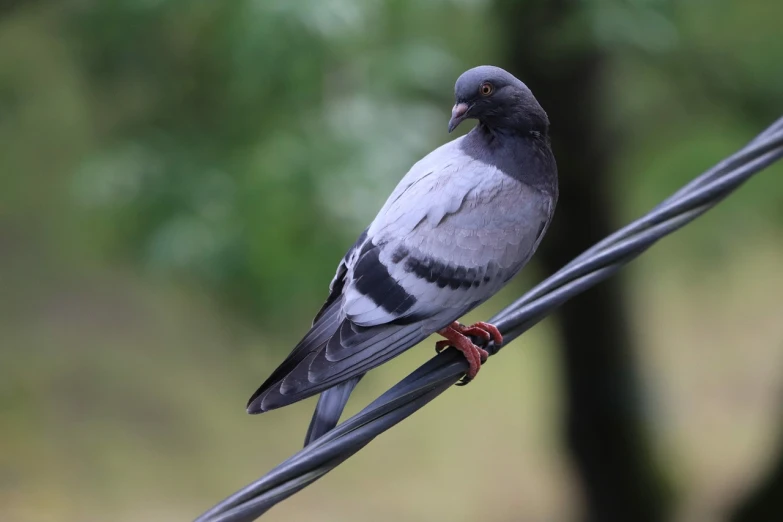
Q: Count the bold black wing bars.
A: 2